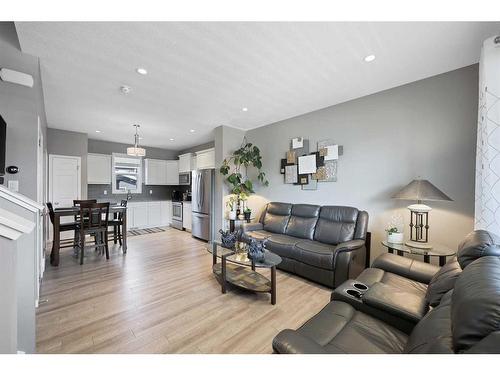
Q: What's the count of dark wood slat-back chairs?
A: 4